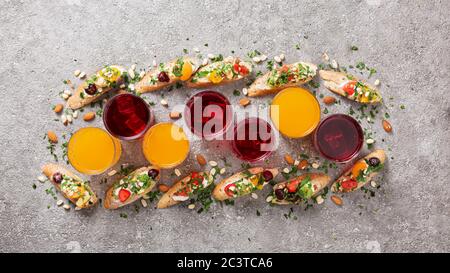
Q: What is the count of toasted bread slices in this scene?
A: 11